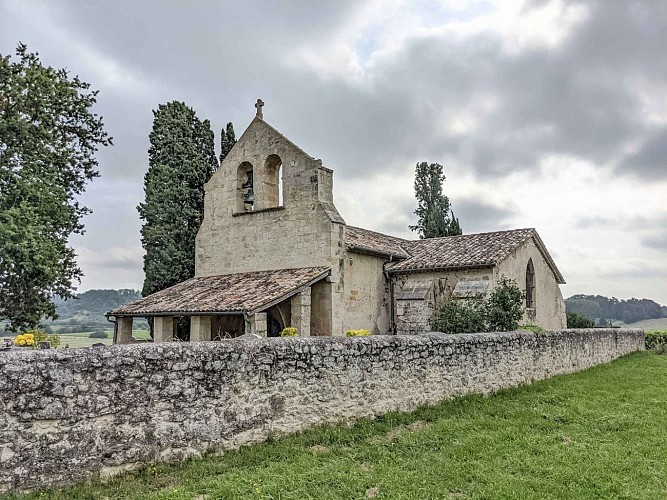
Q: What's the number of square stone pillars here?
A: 5